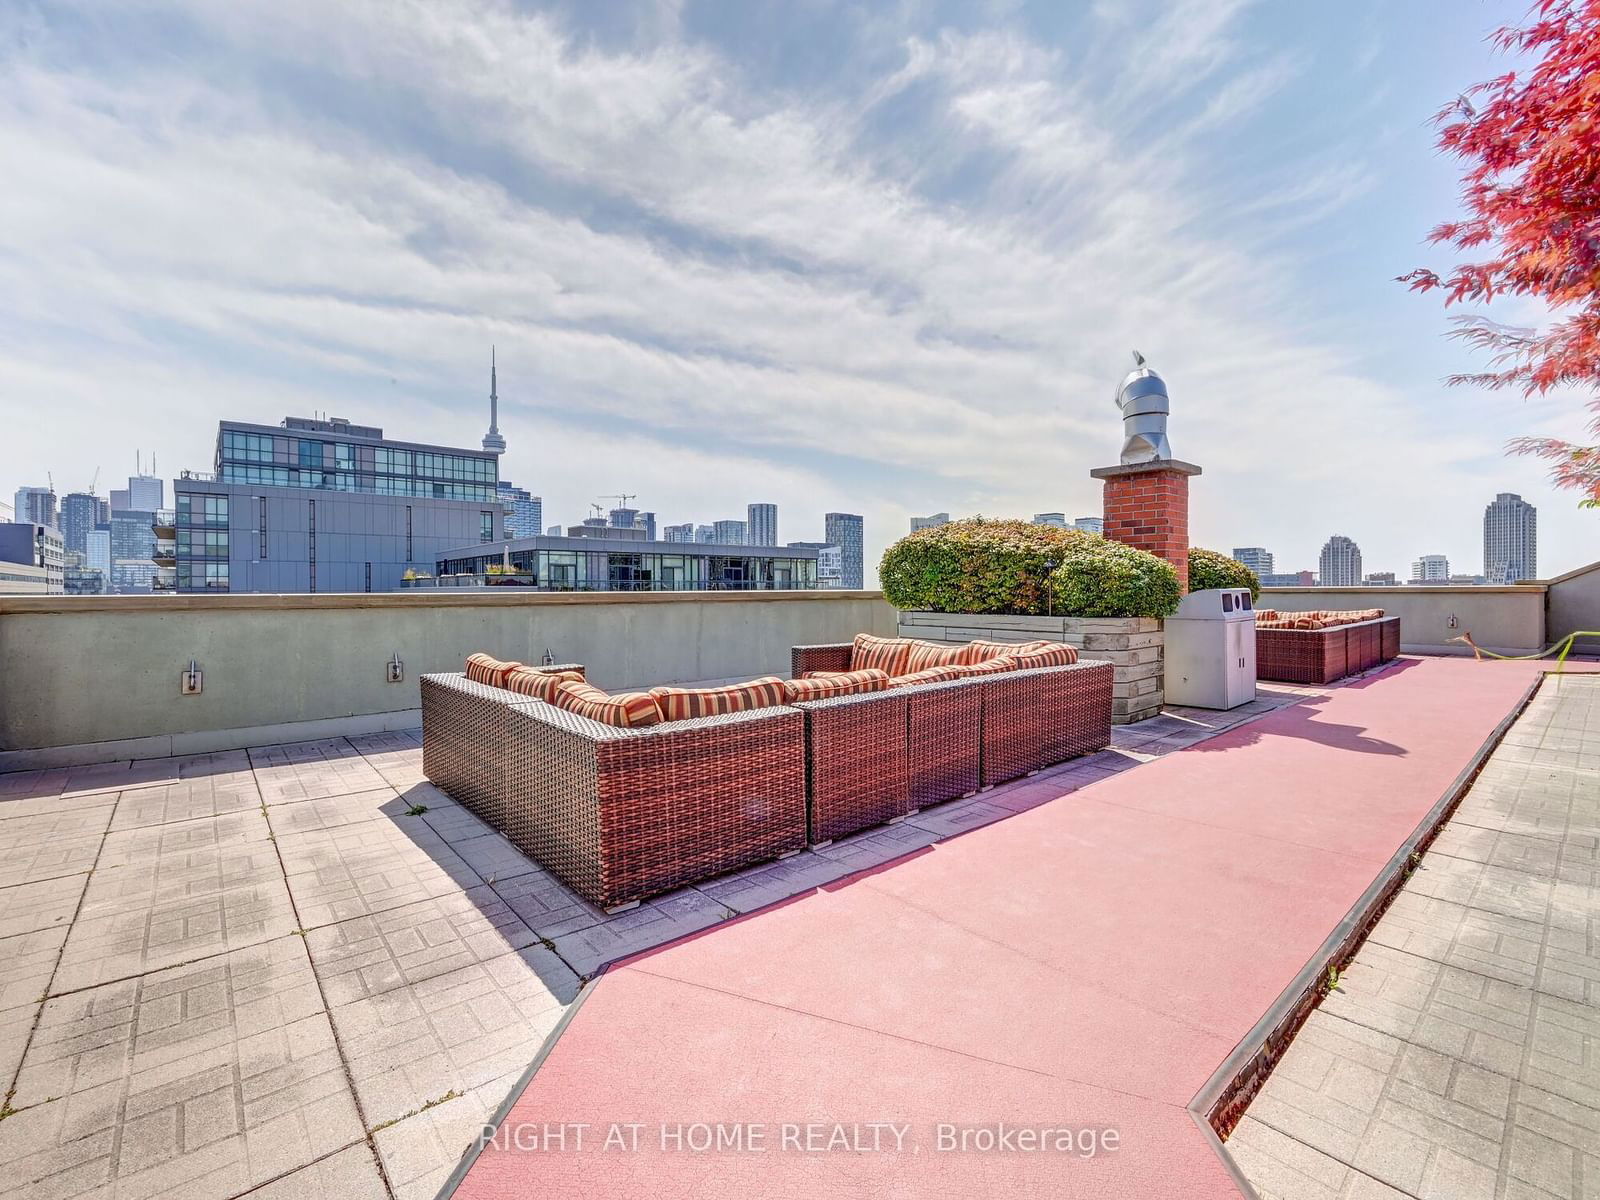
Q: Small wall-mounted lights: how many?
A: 4